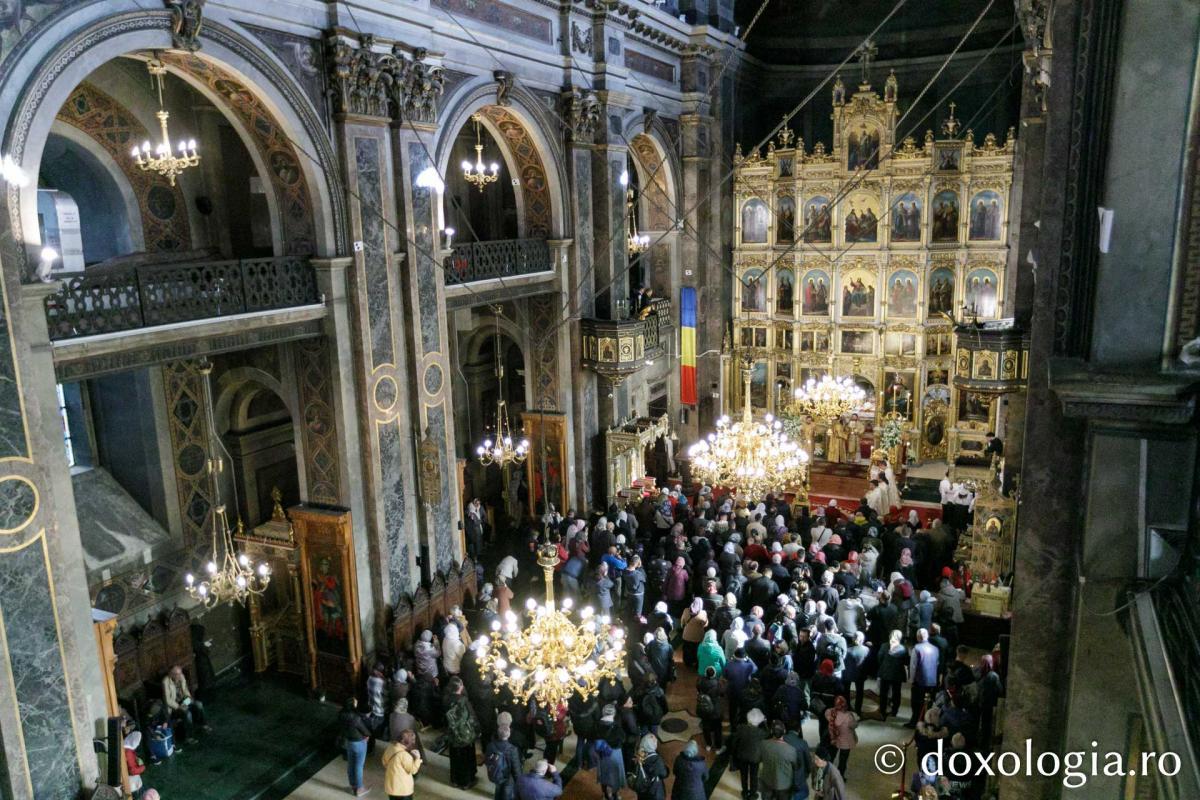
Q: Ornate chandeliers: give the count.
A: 8